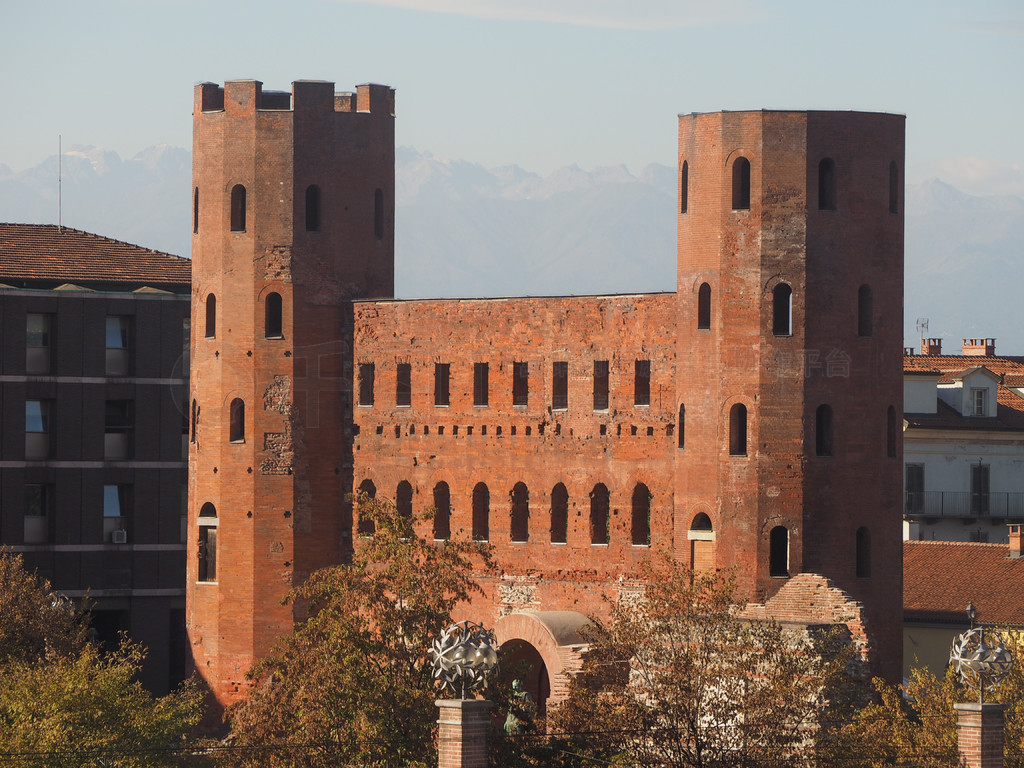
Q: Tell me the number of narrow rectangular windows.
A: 8